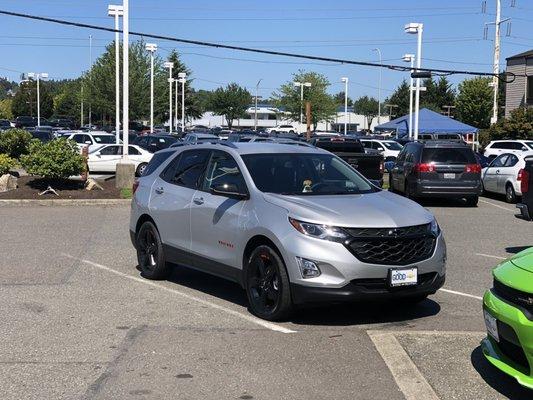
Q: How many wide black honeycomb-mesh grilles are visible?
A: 1